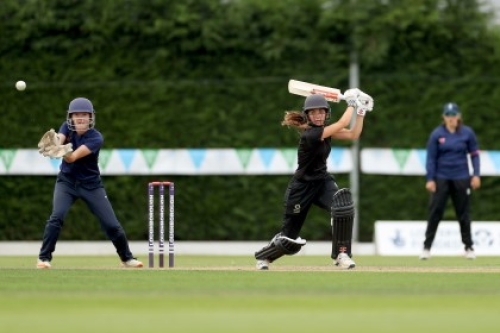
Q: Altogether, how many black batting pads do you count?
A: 2